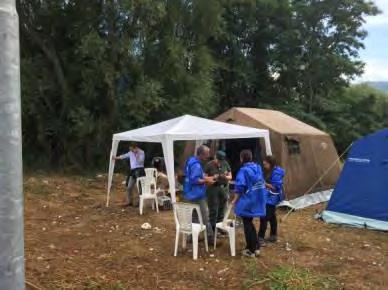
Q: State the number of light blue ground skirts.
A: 1